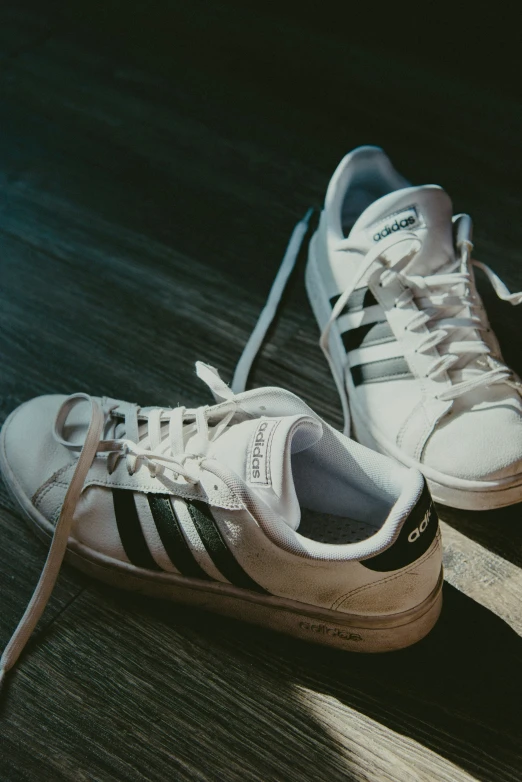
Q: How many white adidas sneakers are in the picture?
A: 2